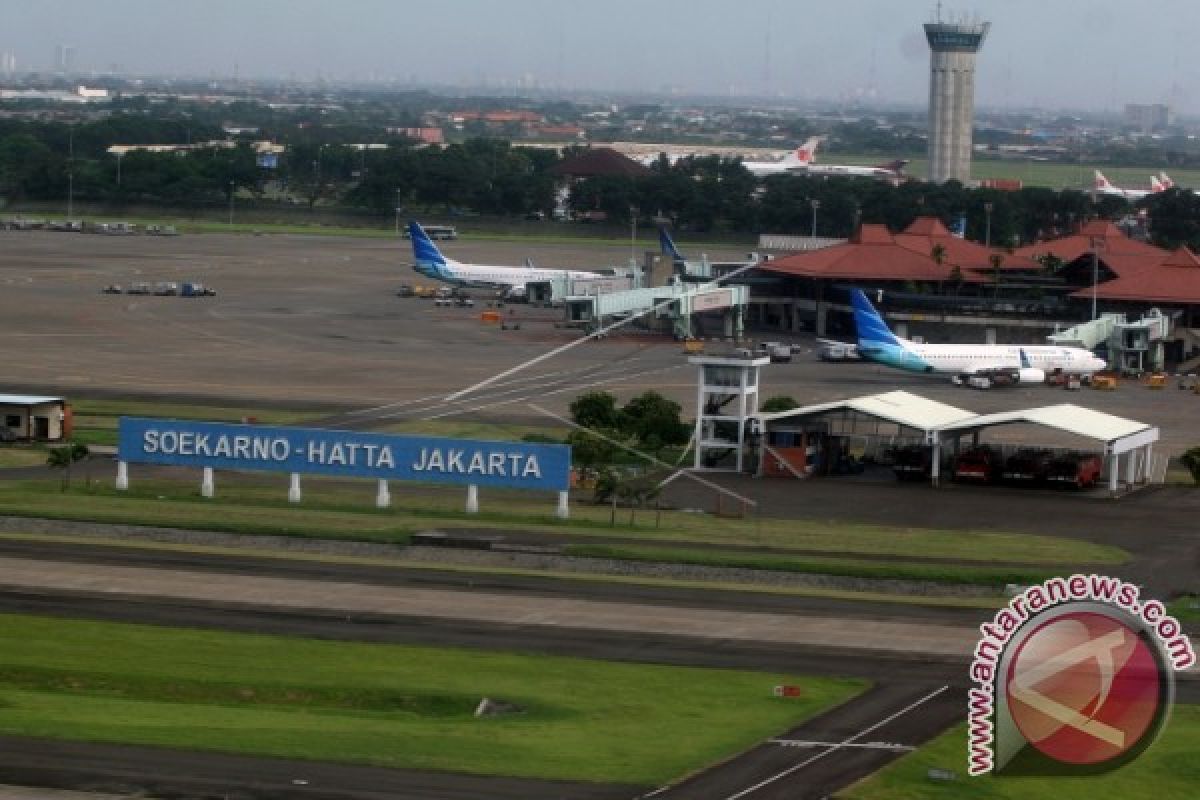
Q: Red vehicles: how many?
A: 4